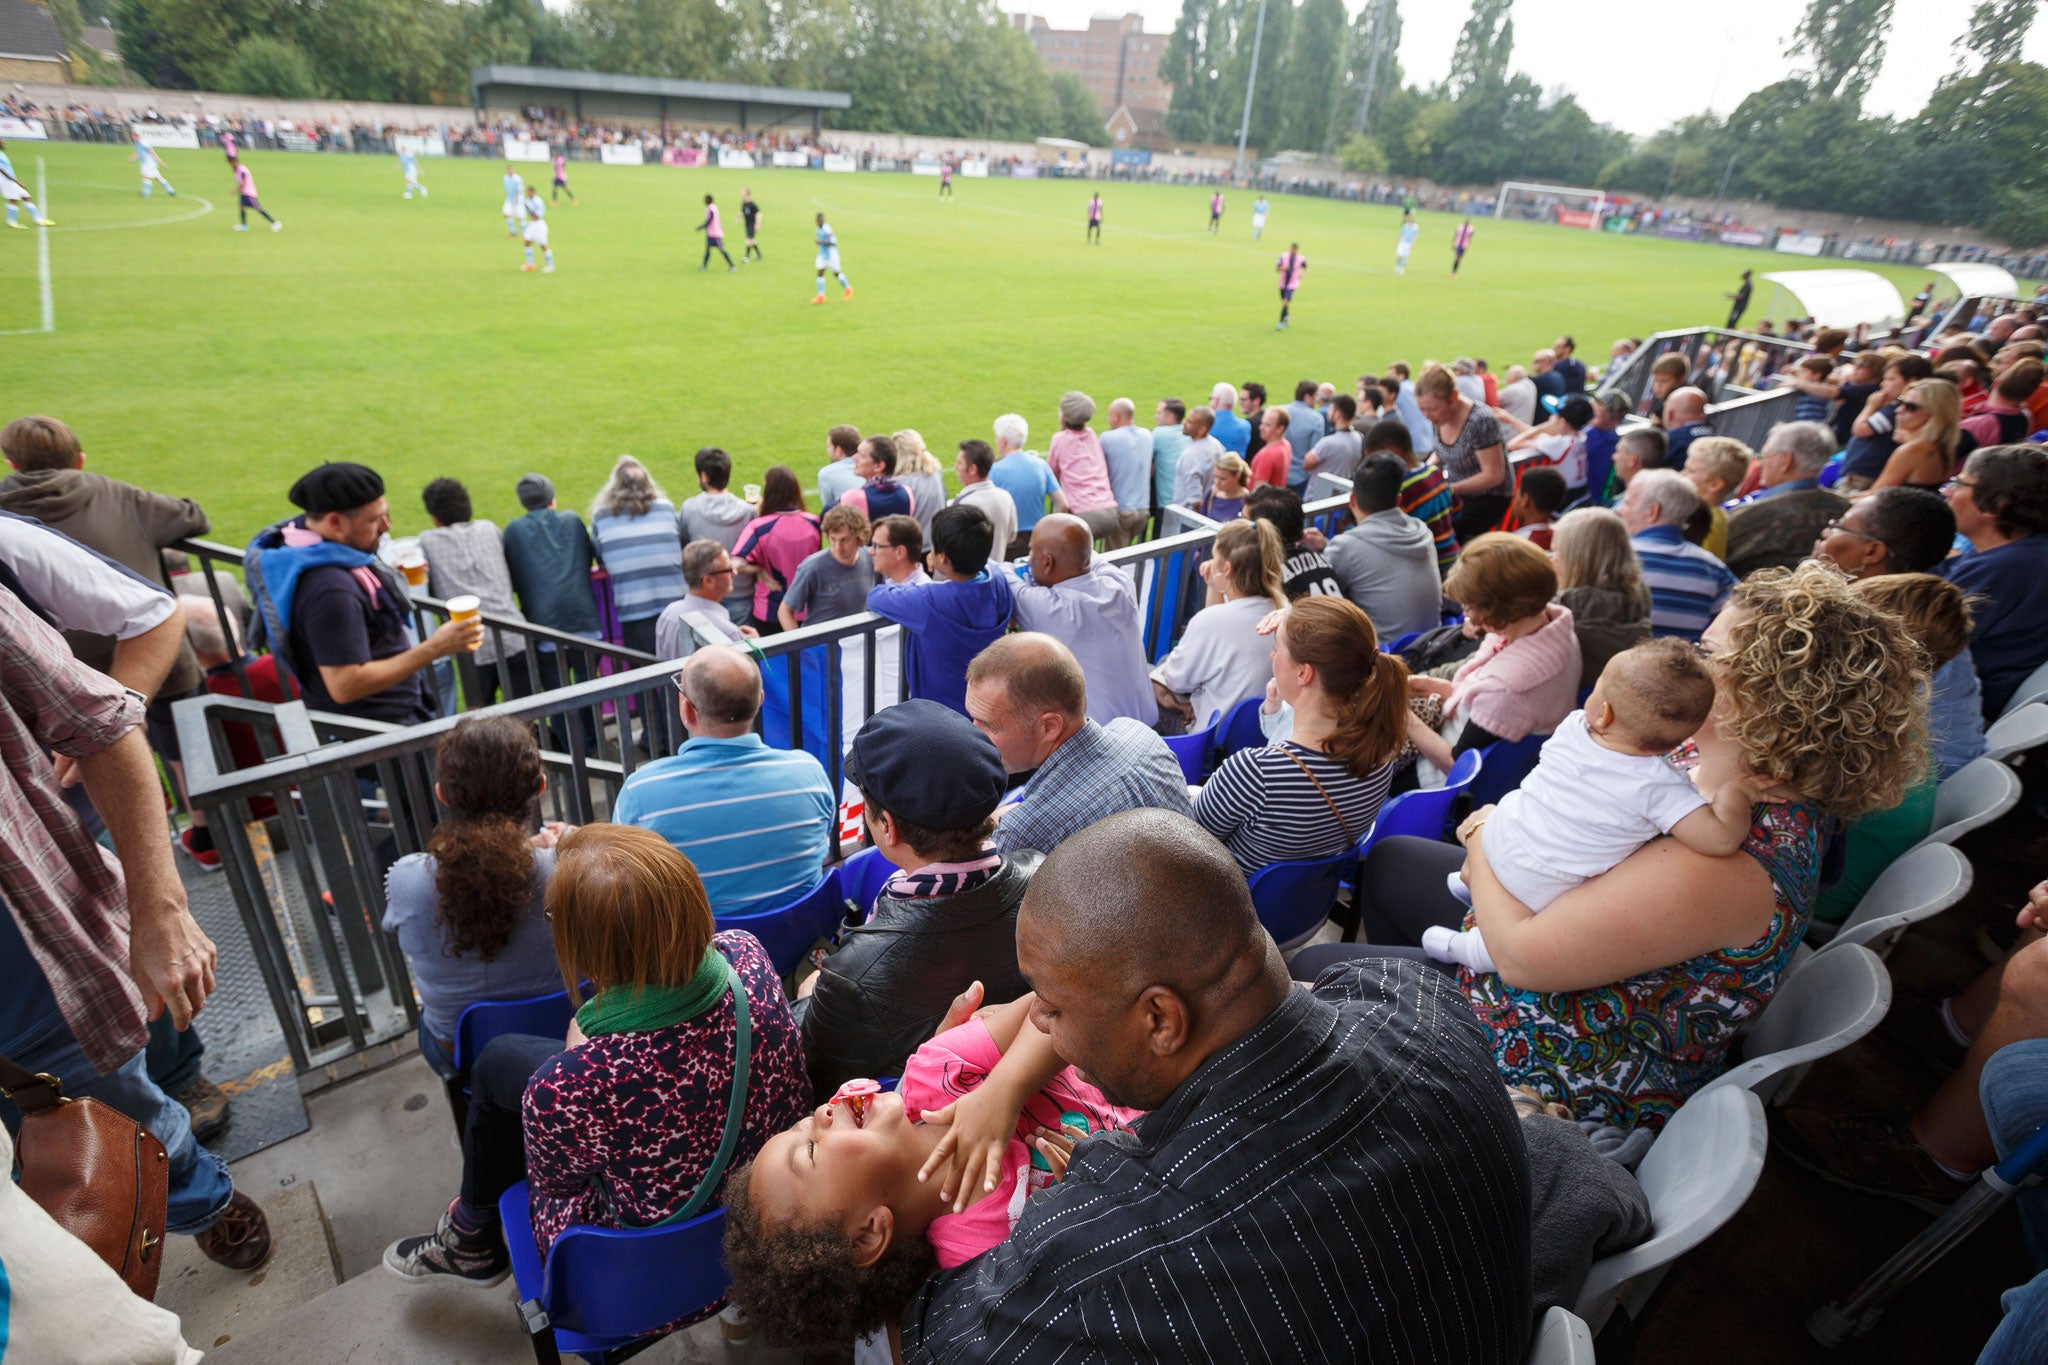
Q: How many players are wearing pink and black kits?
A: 9